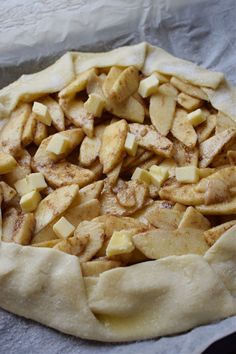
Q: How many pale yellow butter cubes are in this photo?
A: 14